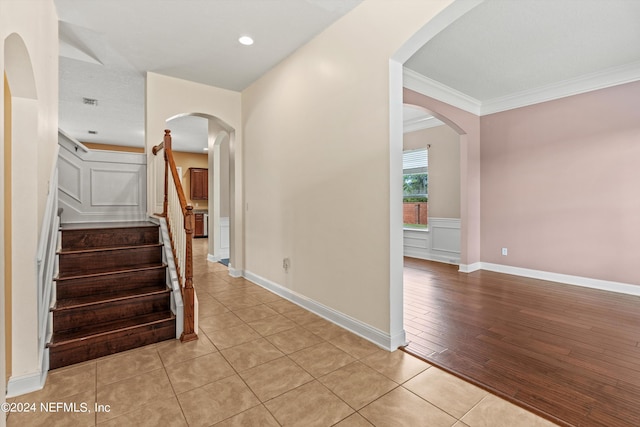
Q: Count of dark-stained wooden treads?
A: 5